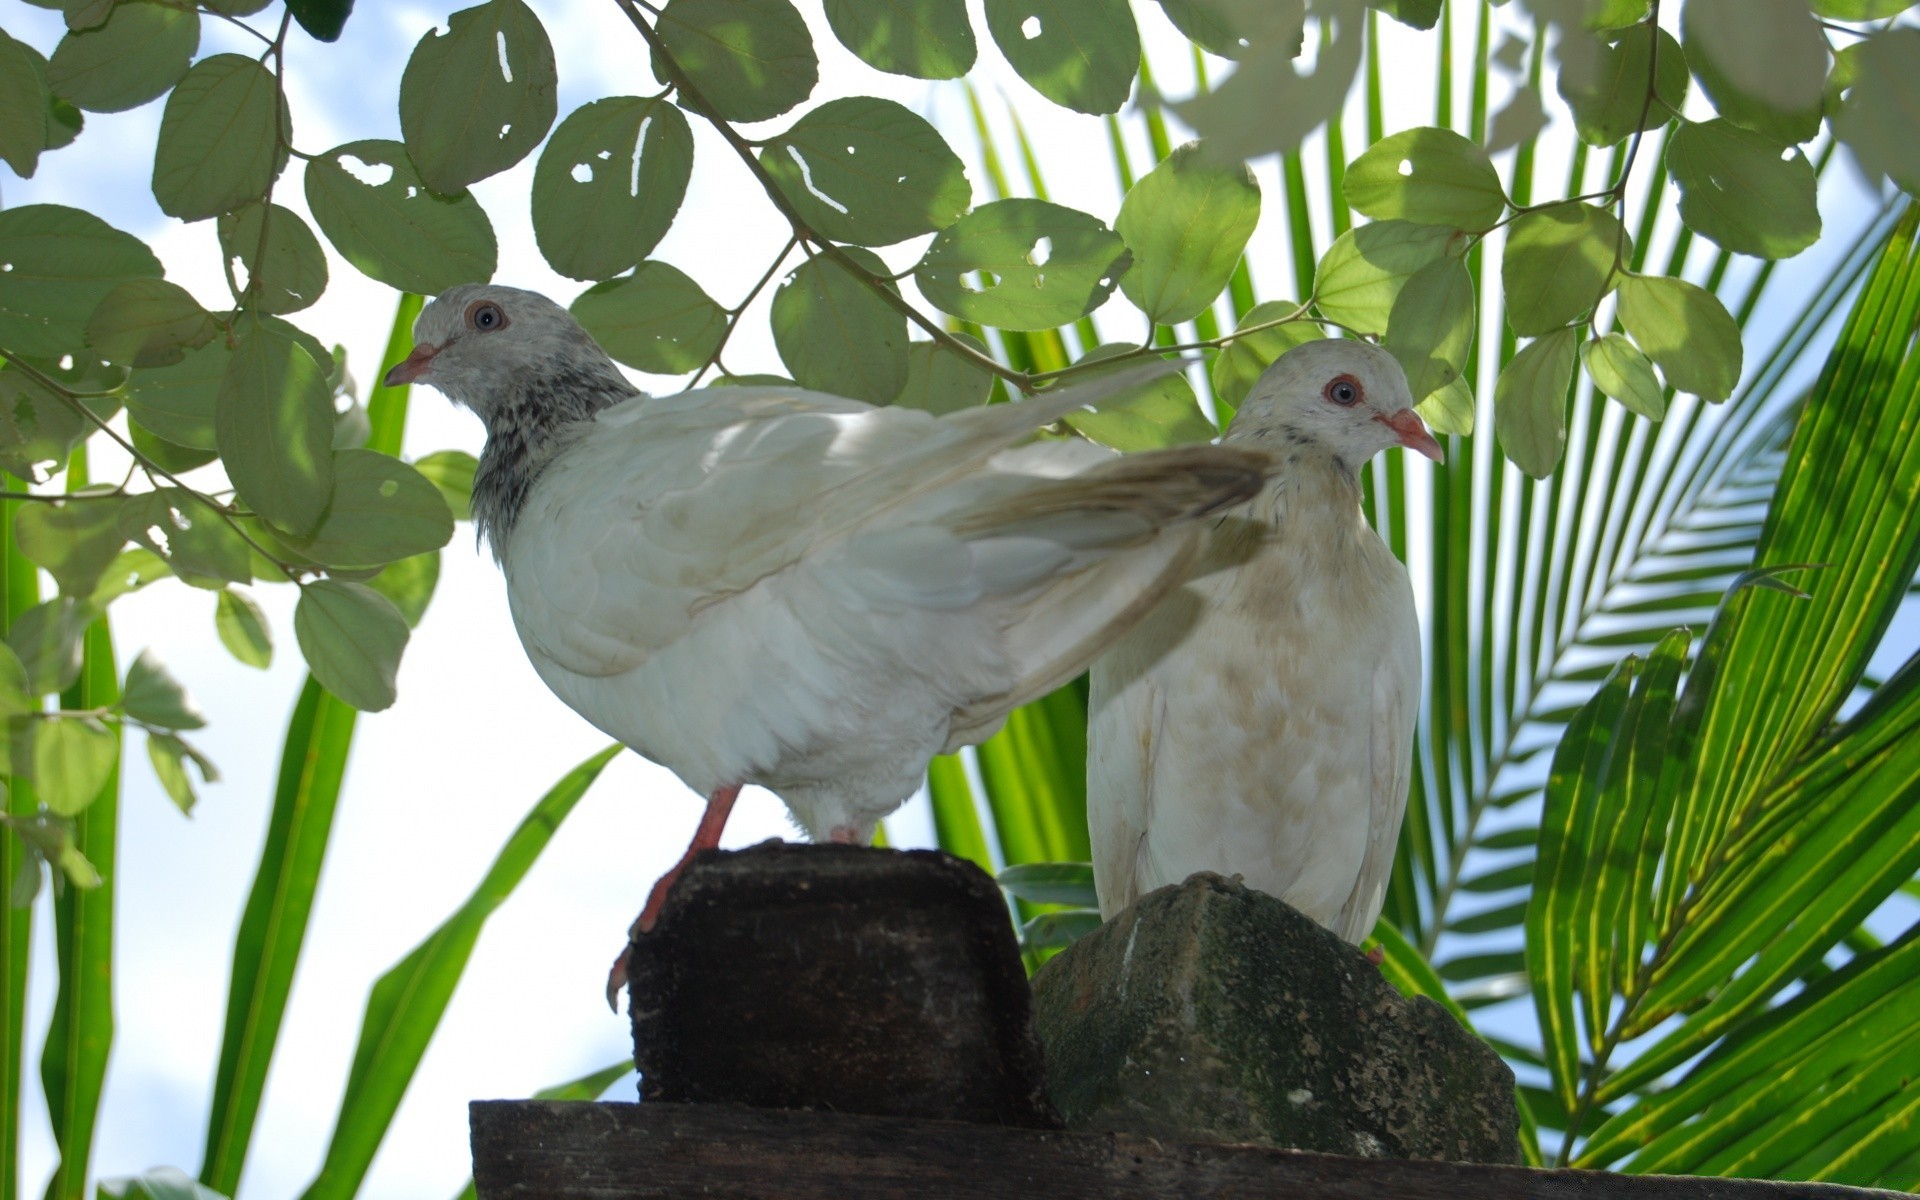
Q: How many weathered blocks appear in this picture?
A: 2